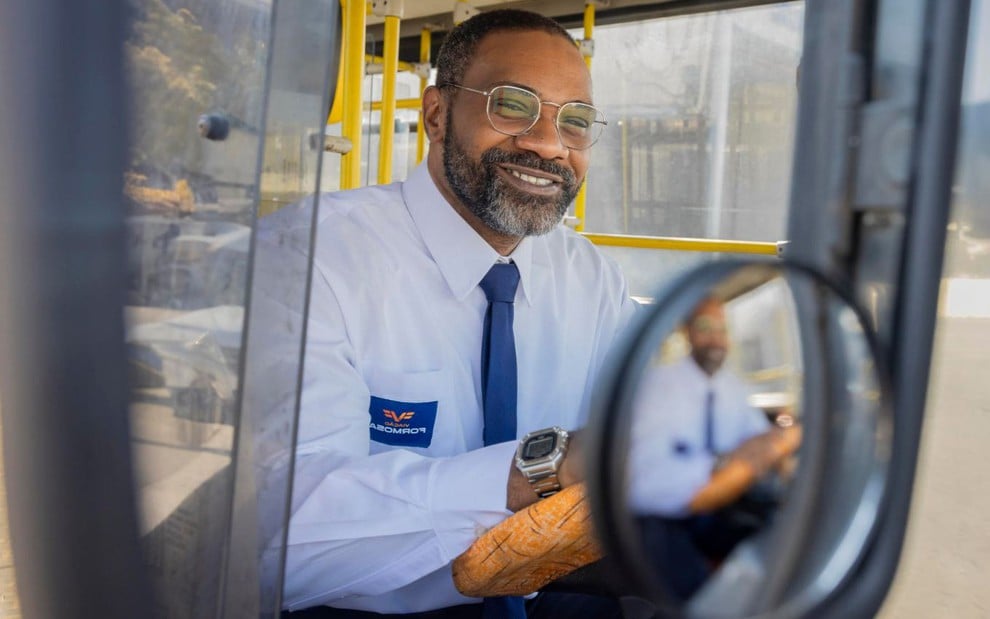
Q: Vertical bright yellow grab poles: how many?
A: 4